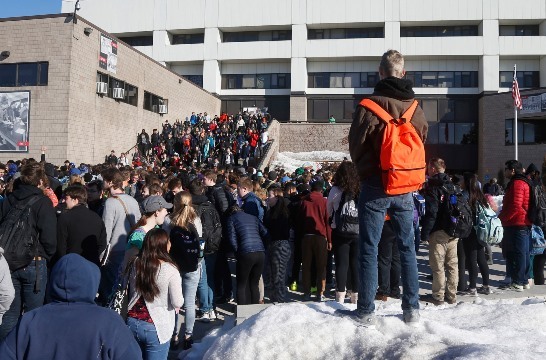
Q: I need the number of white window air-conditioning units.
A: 3